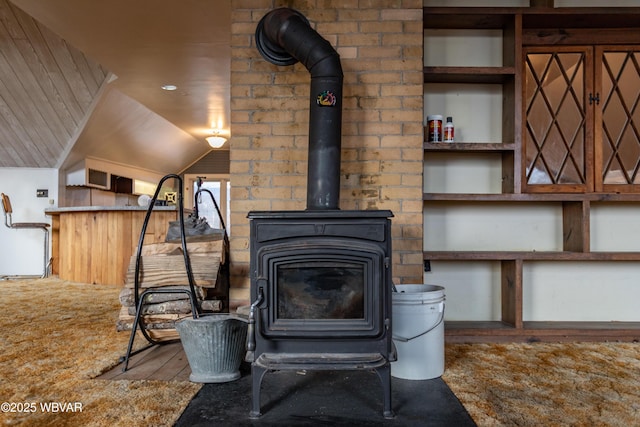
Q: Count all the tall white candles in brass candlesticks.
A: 0